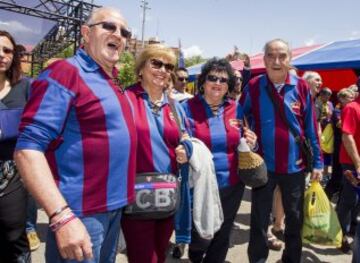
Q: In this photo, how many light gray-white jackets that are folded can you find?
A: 1